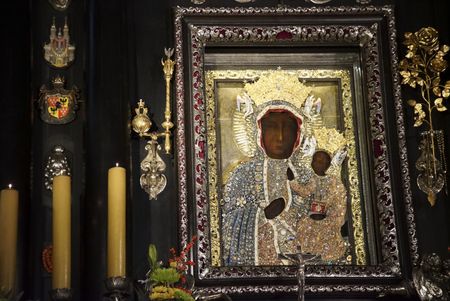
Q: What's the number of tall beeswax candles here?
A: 3